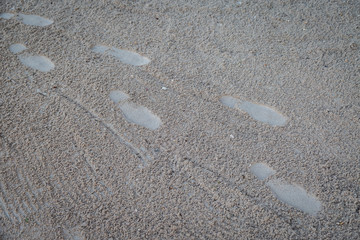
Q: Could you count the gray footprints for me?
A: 6